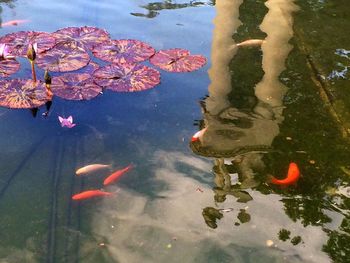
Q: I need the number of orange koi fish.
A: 3